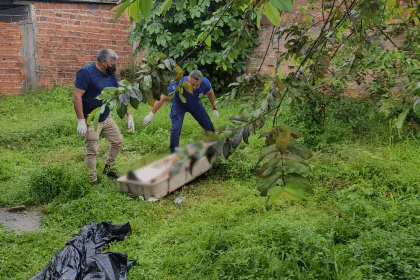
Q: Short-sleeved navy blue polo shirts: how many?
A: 1